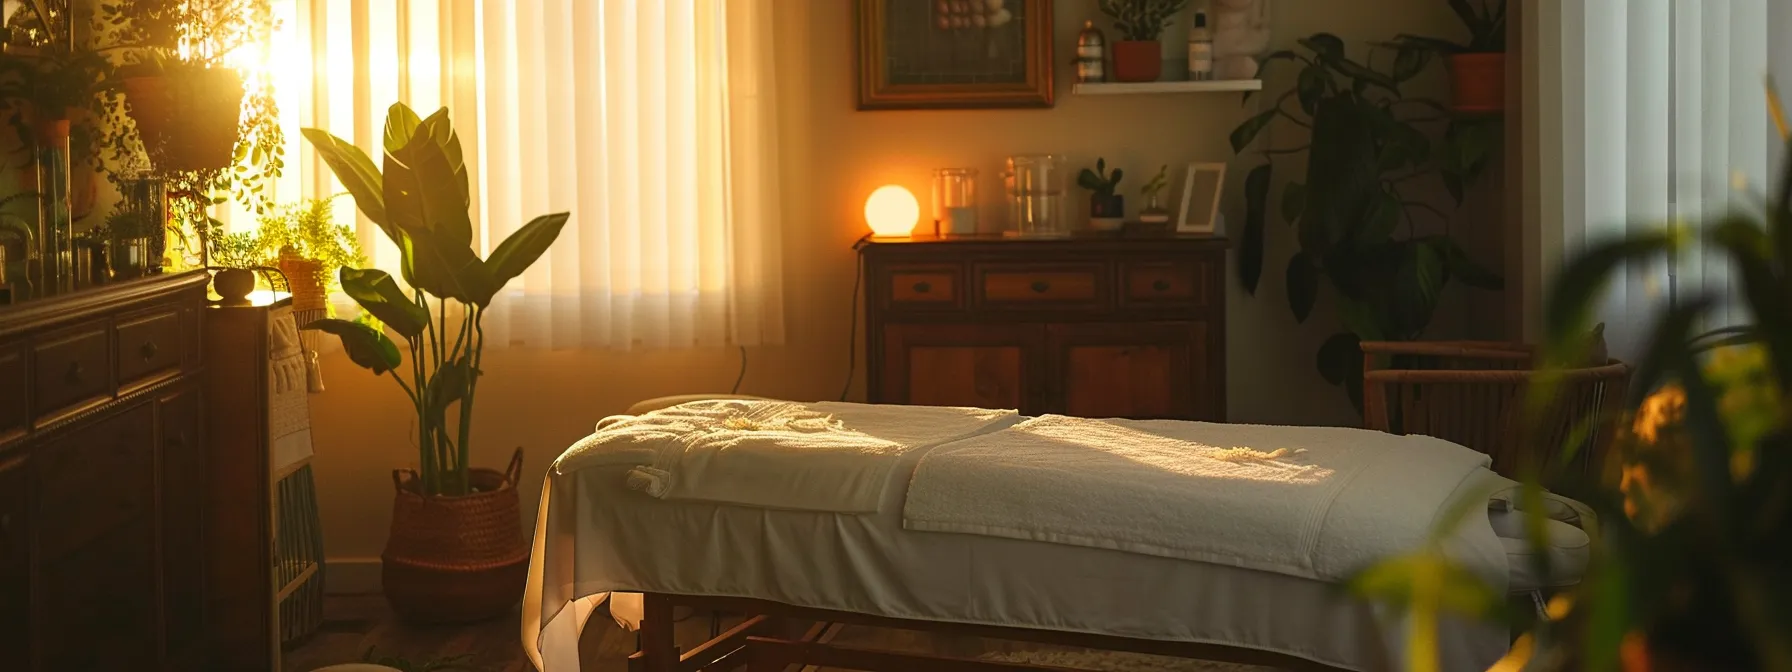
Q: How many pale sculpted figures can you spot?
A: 1